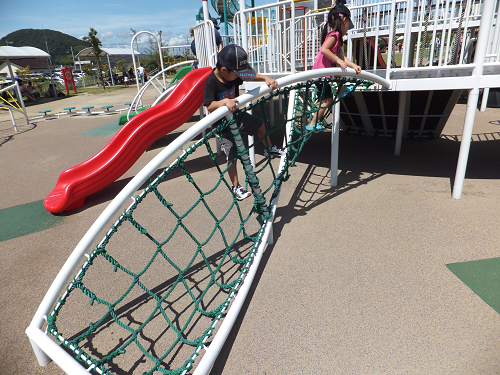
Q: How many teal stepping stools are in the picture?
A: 5